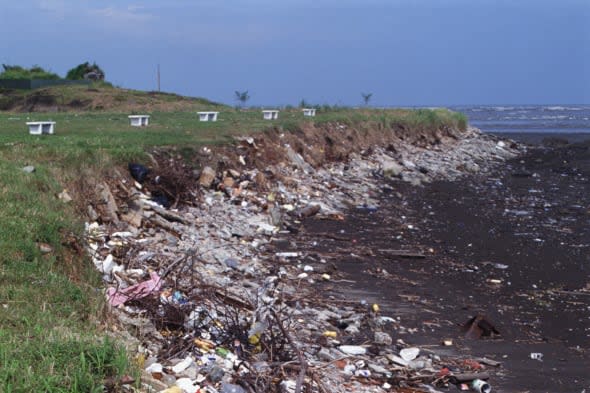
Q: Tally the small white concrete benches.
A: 5